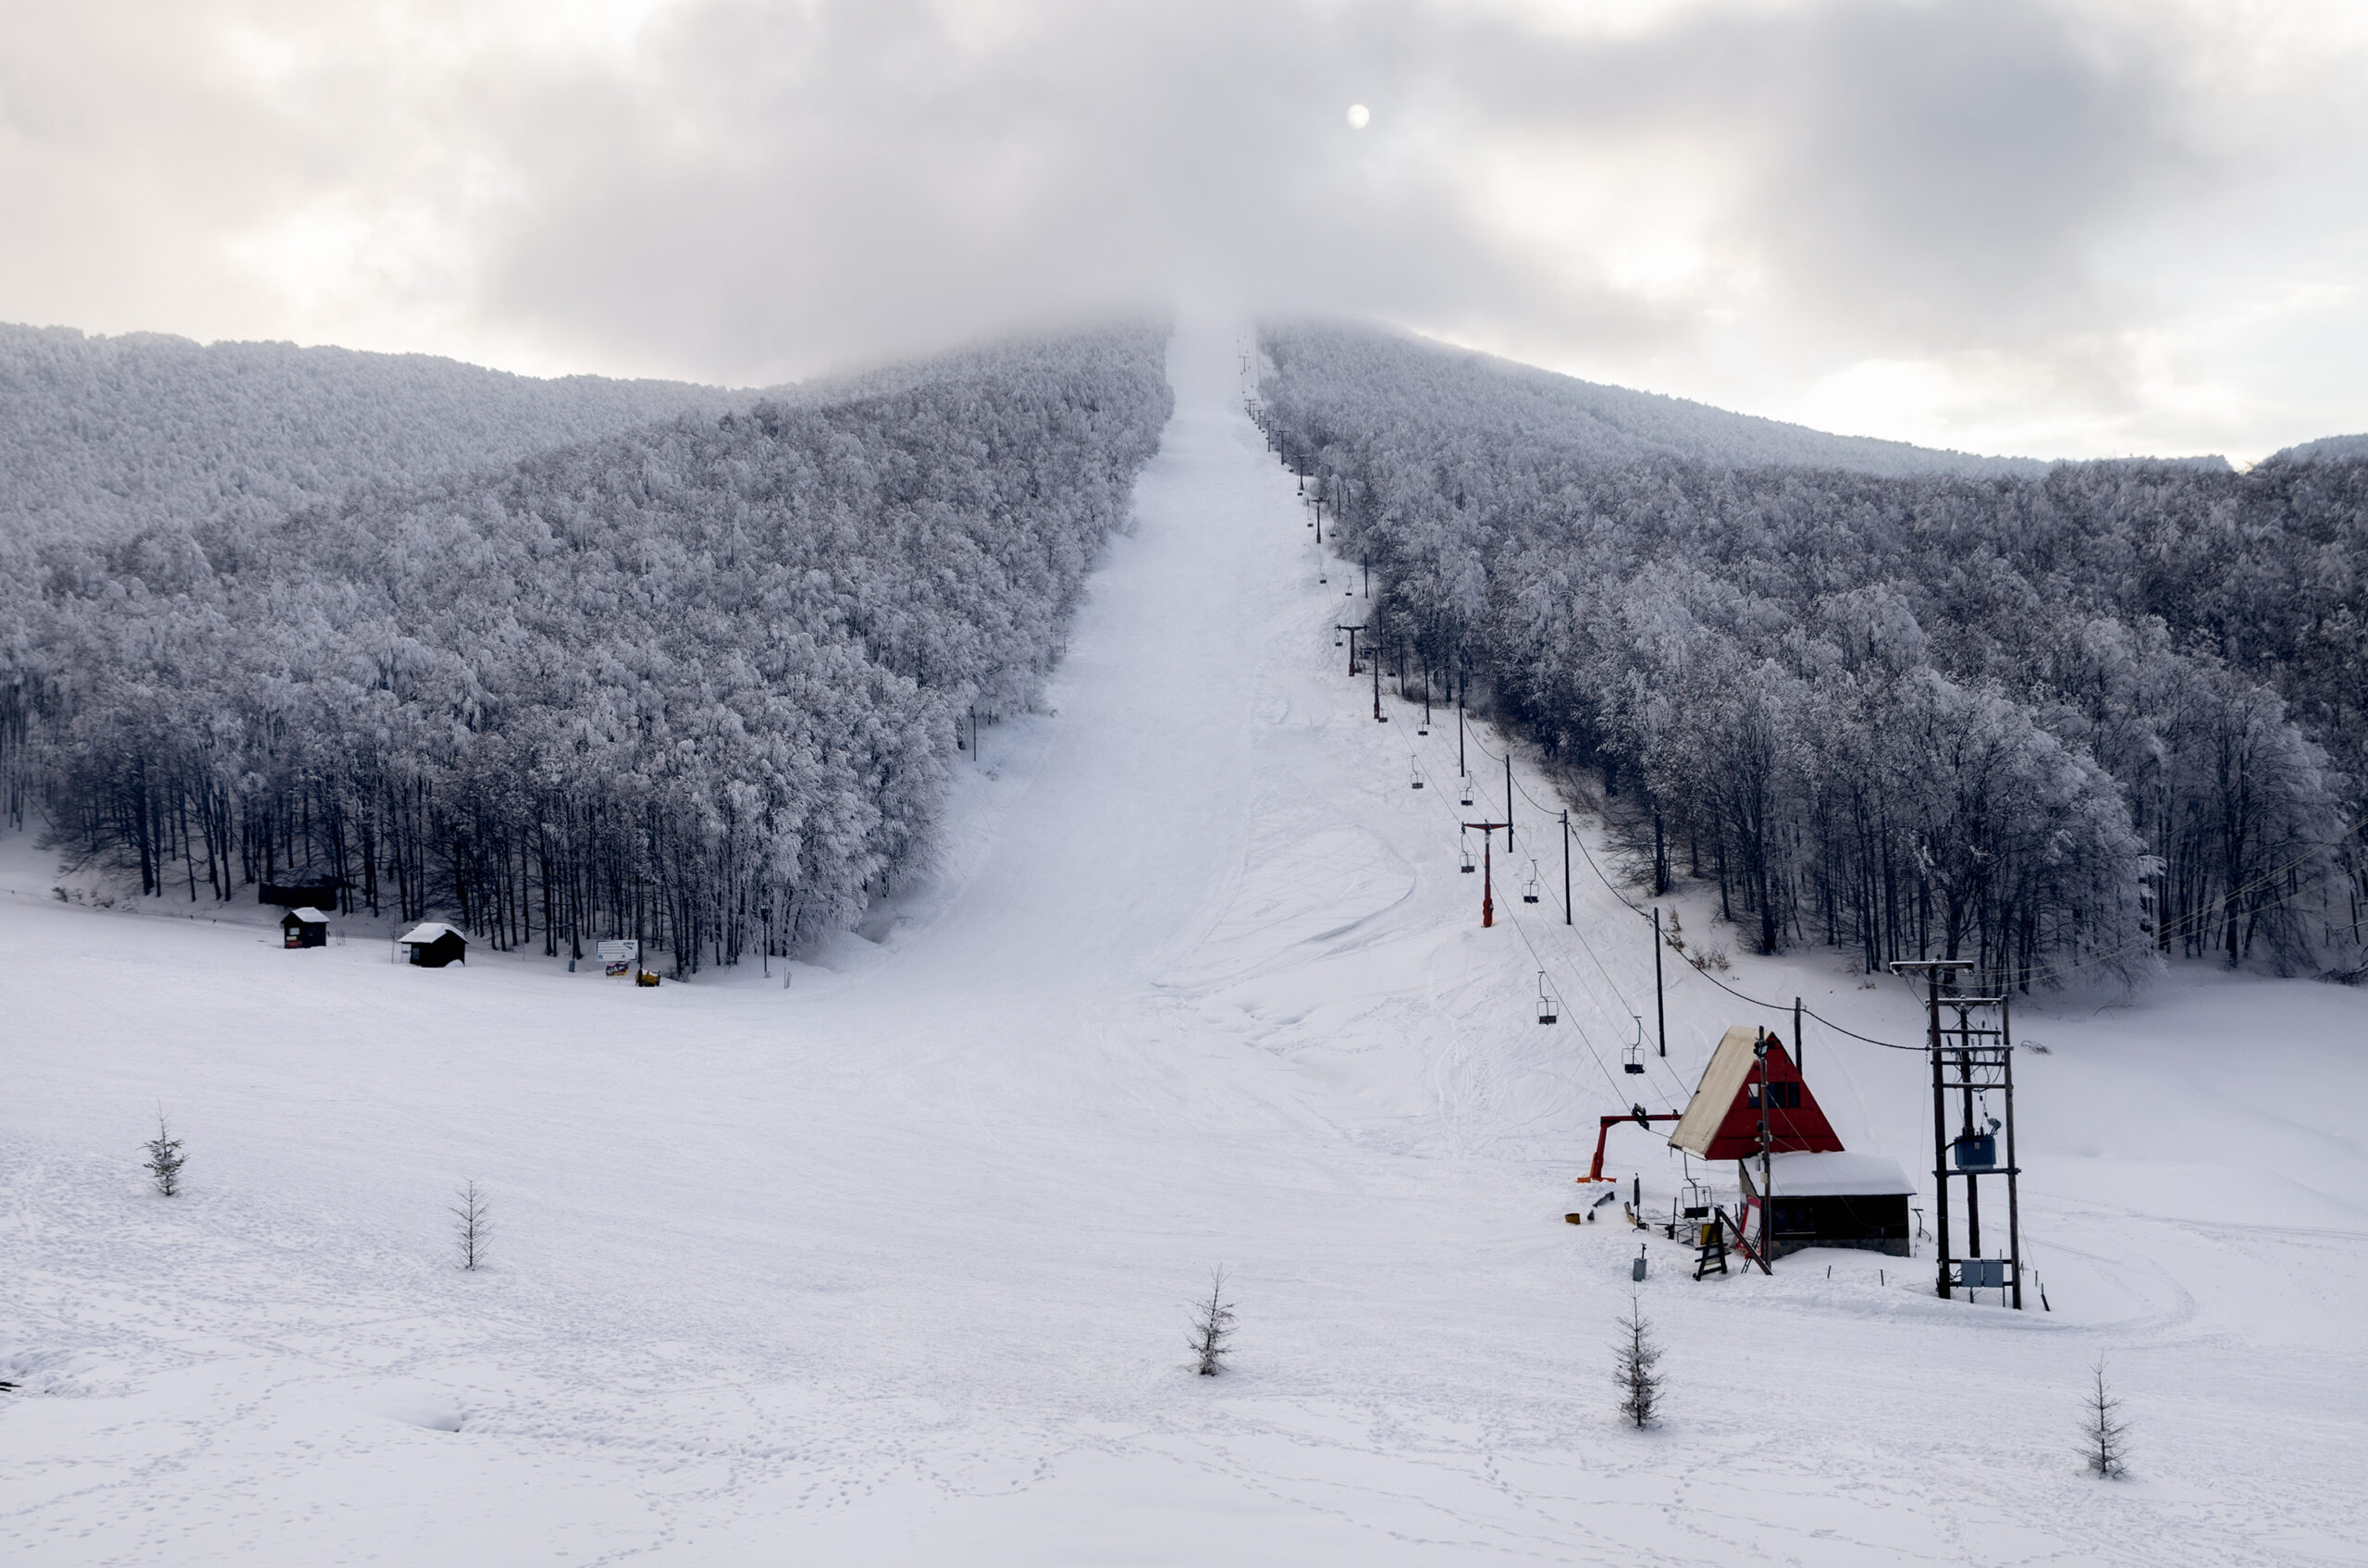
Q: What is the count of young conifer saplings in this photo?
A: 5